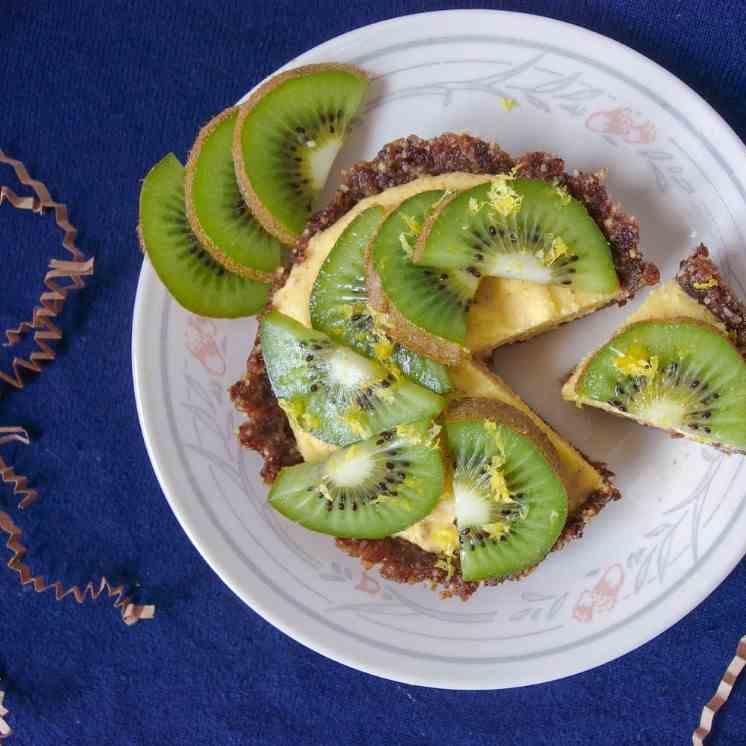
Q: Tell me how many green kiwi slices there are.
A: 10